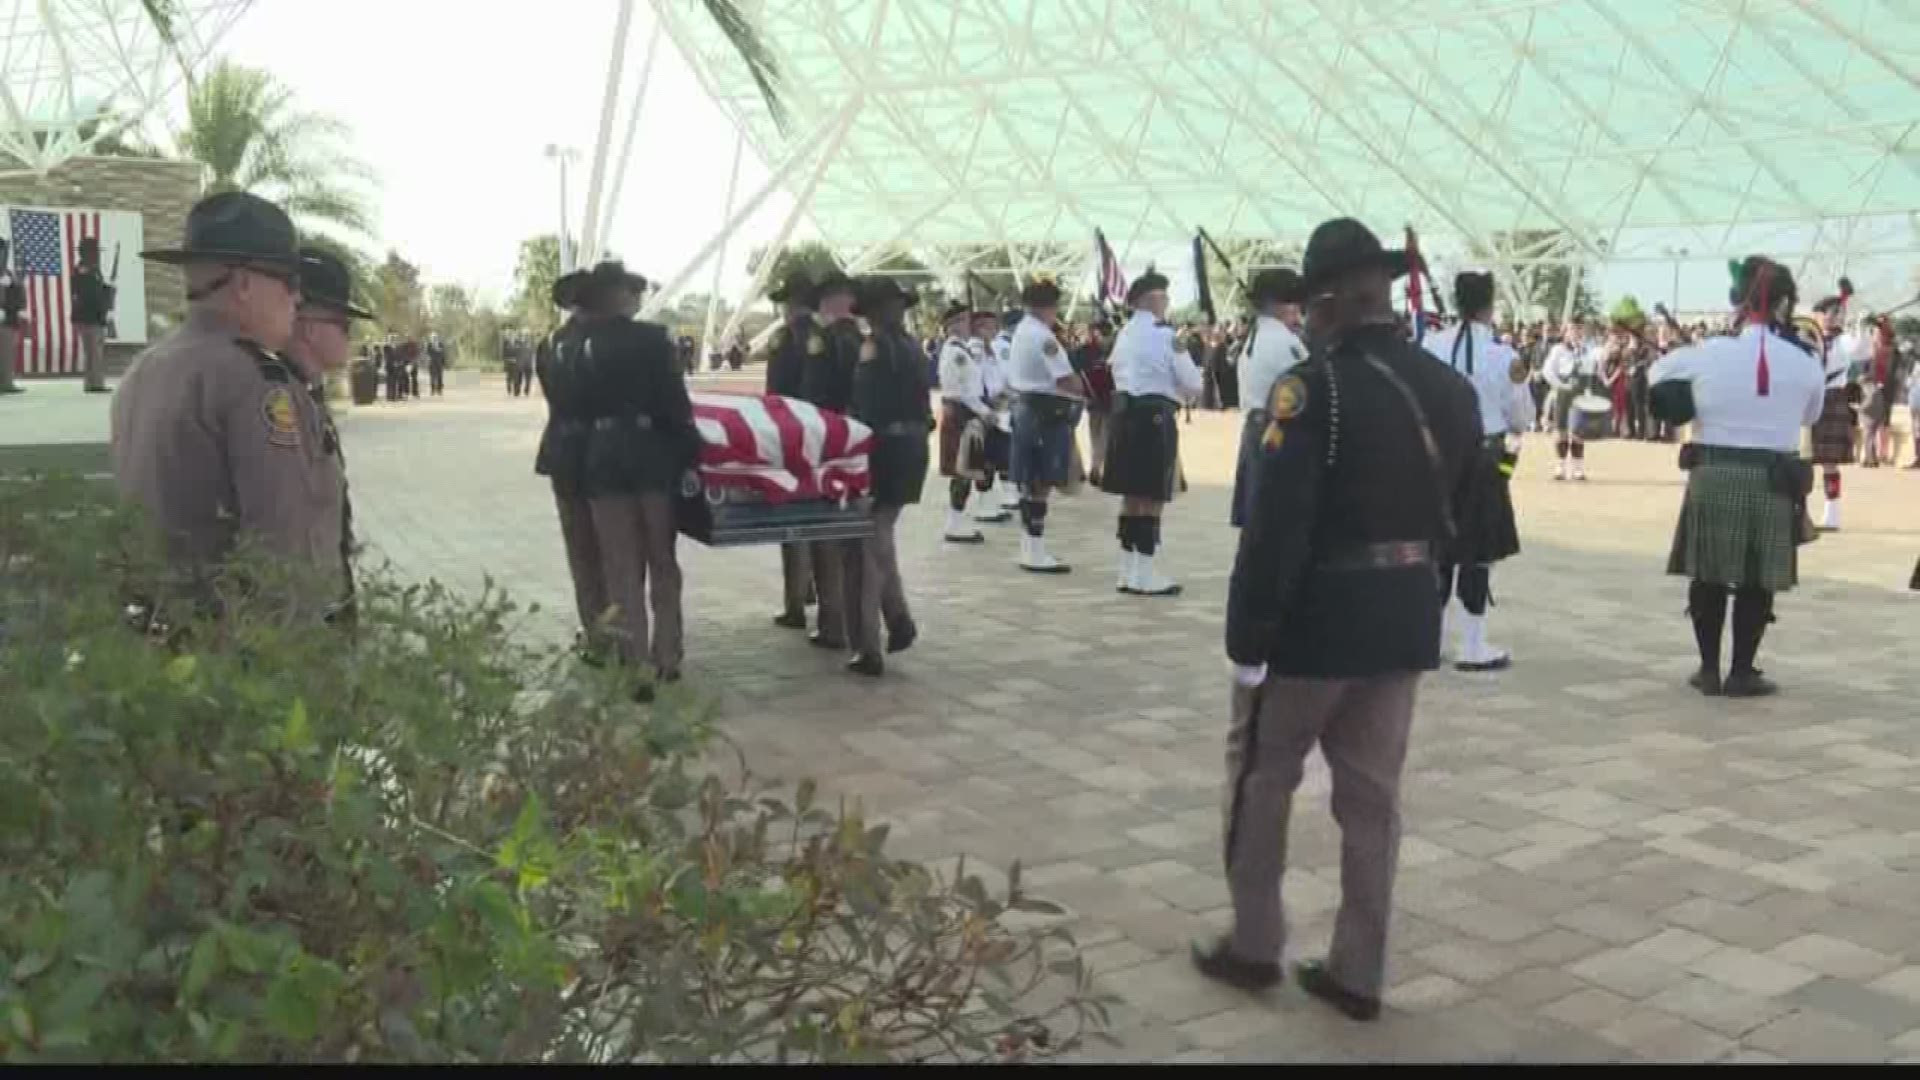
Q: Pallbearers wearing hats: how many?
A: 5